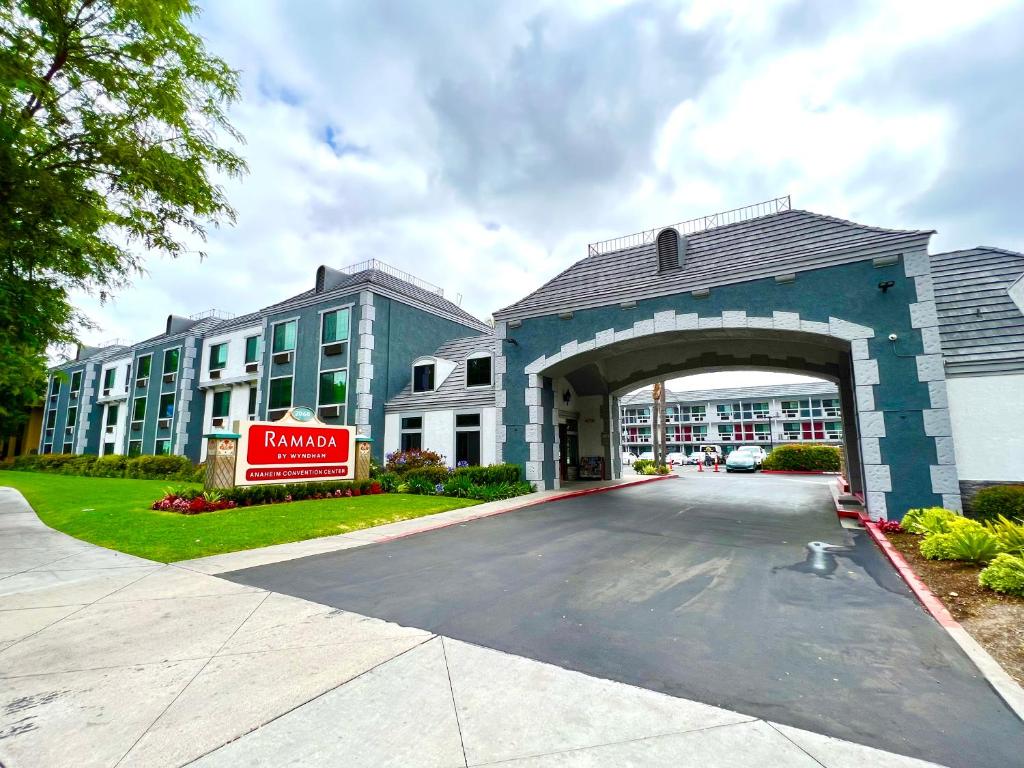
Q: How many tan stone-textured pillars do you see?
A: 2